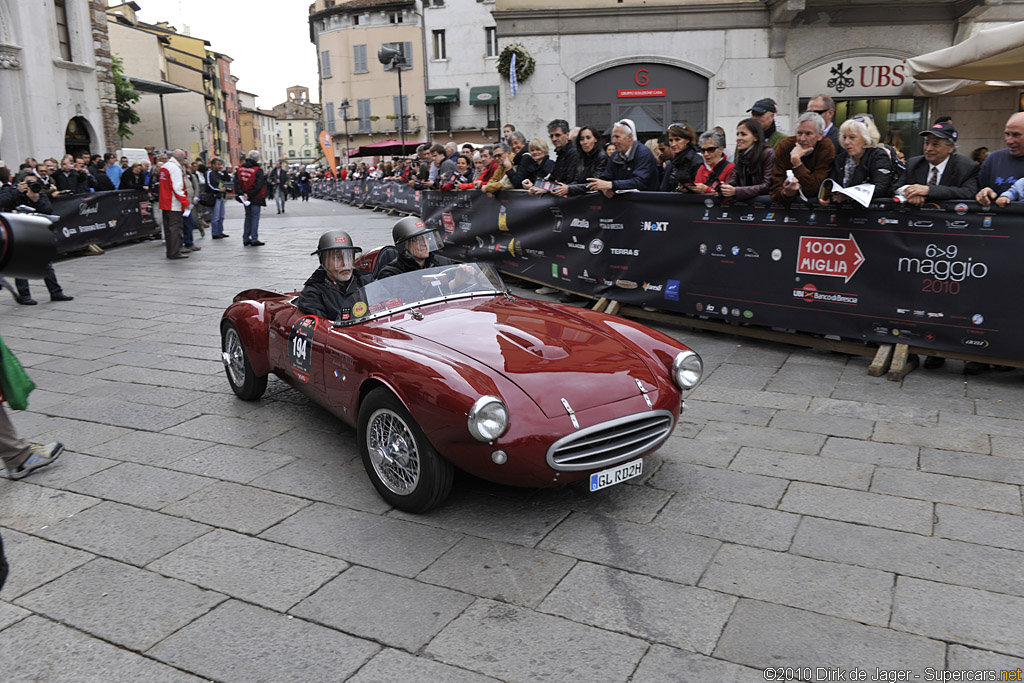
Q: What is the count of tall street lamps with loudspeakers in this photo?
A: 1